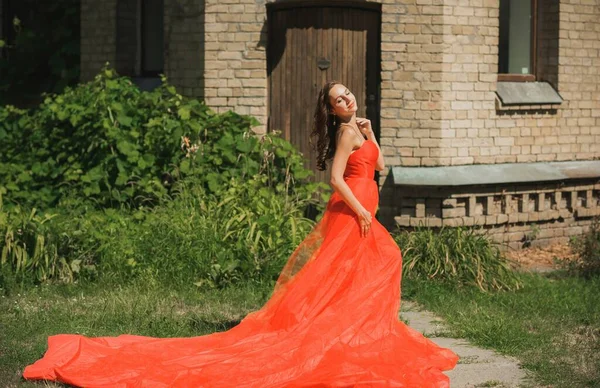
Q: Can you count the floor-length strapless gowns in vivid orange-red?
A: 1